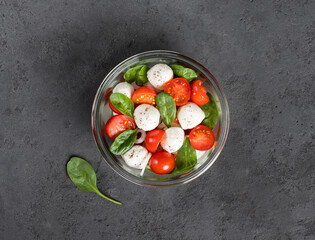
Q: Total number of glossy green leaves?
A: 8